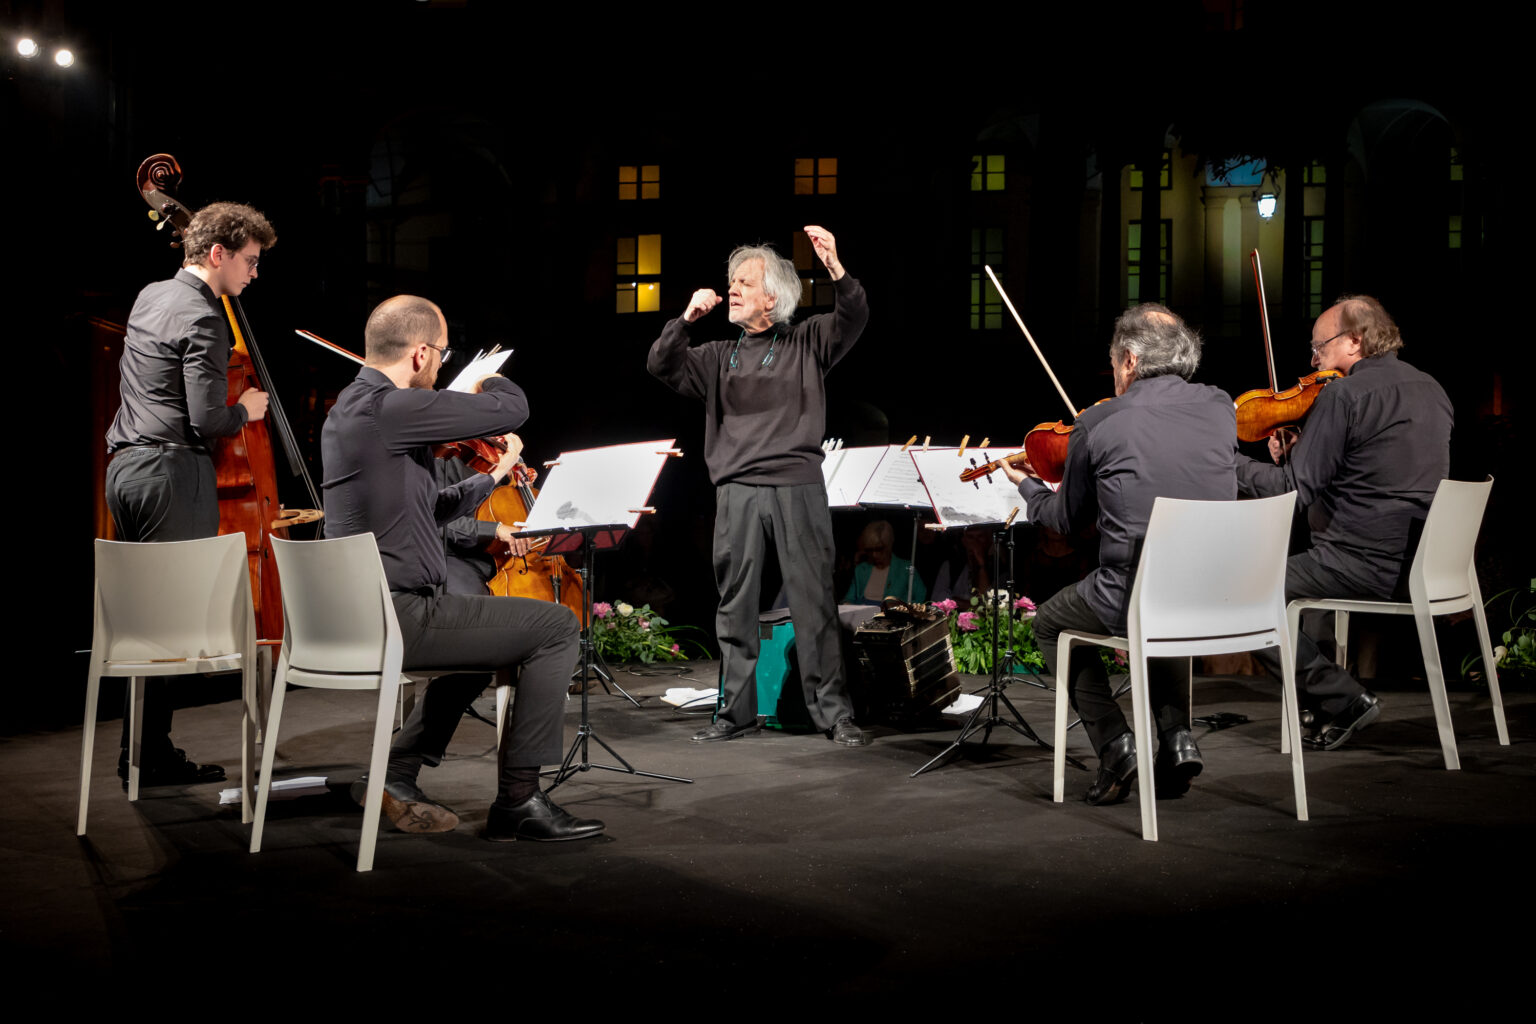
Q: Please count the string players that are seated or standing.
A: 5